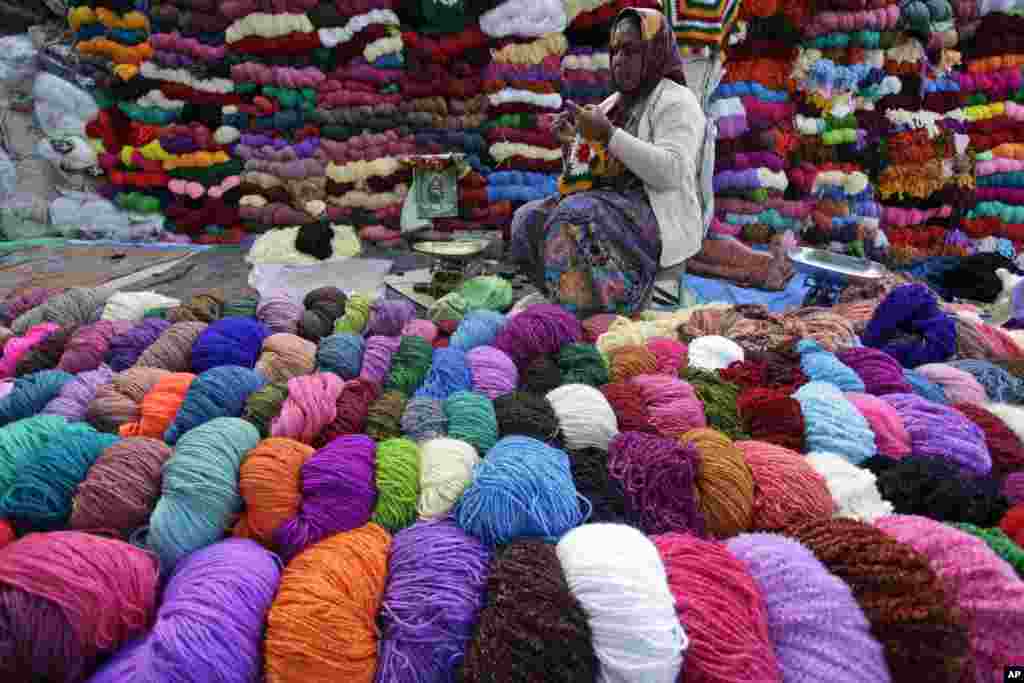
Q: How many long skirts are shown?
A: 1